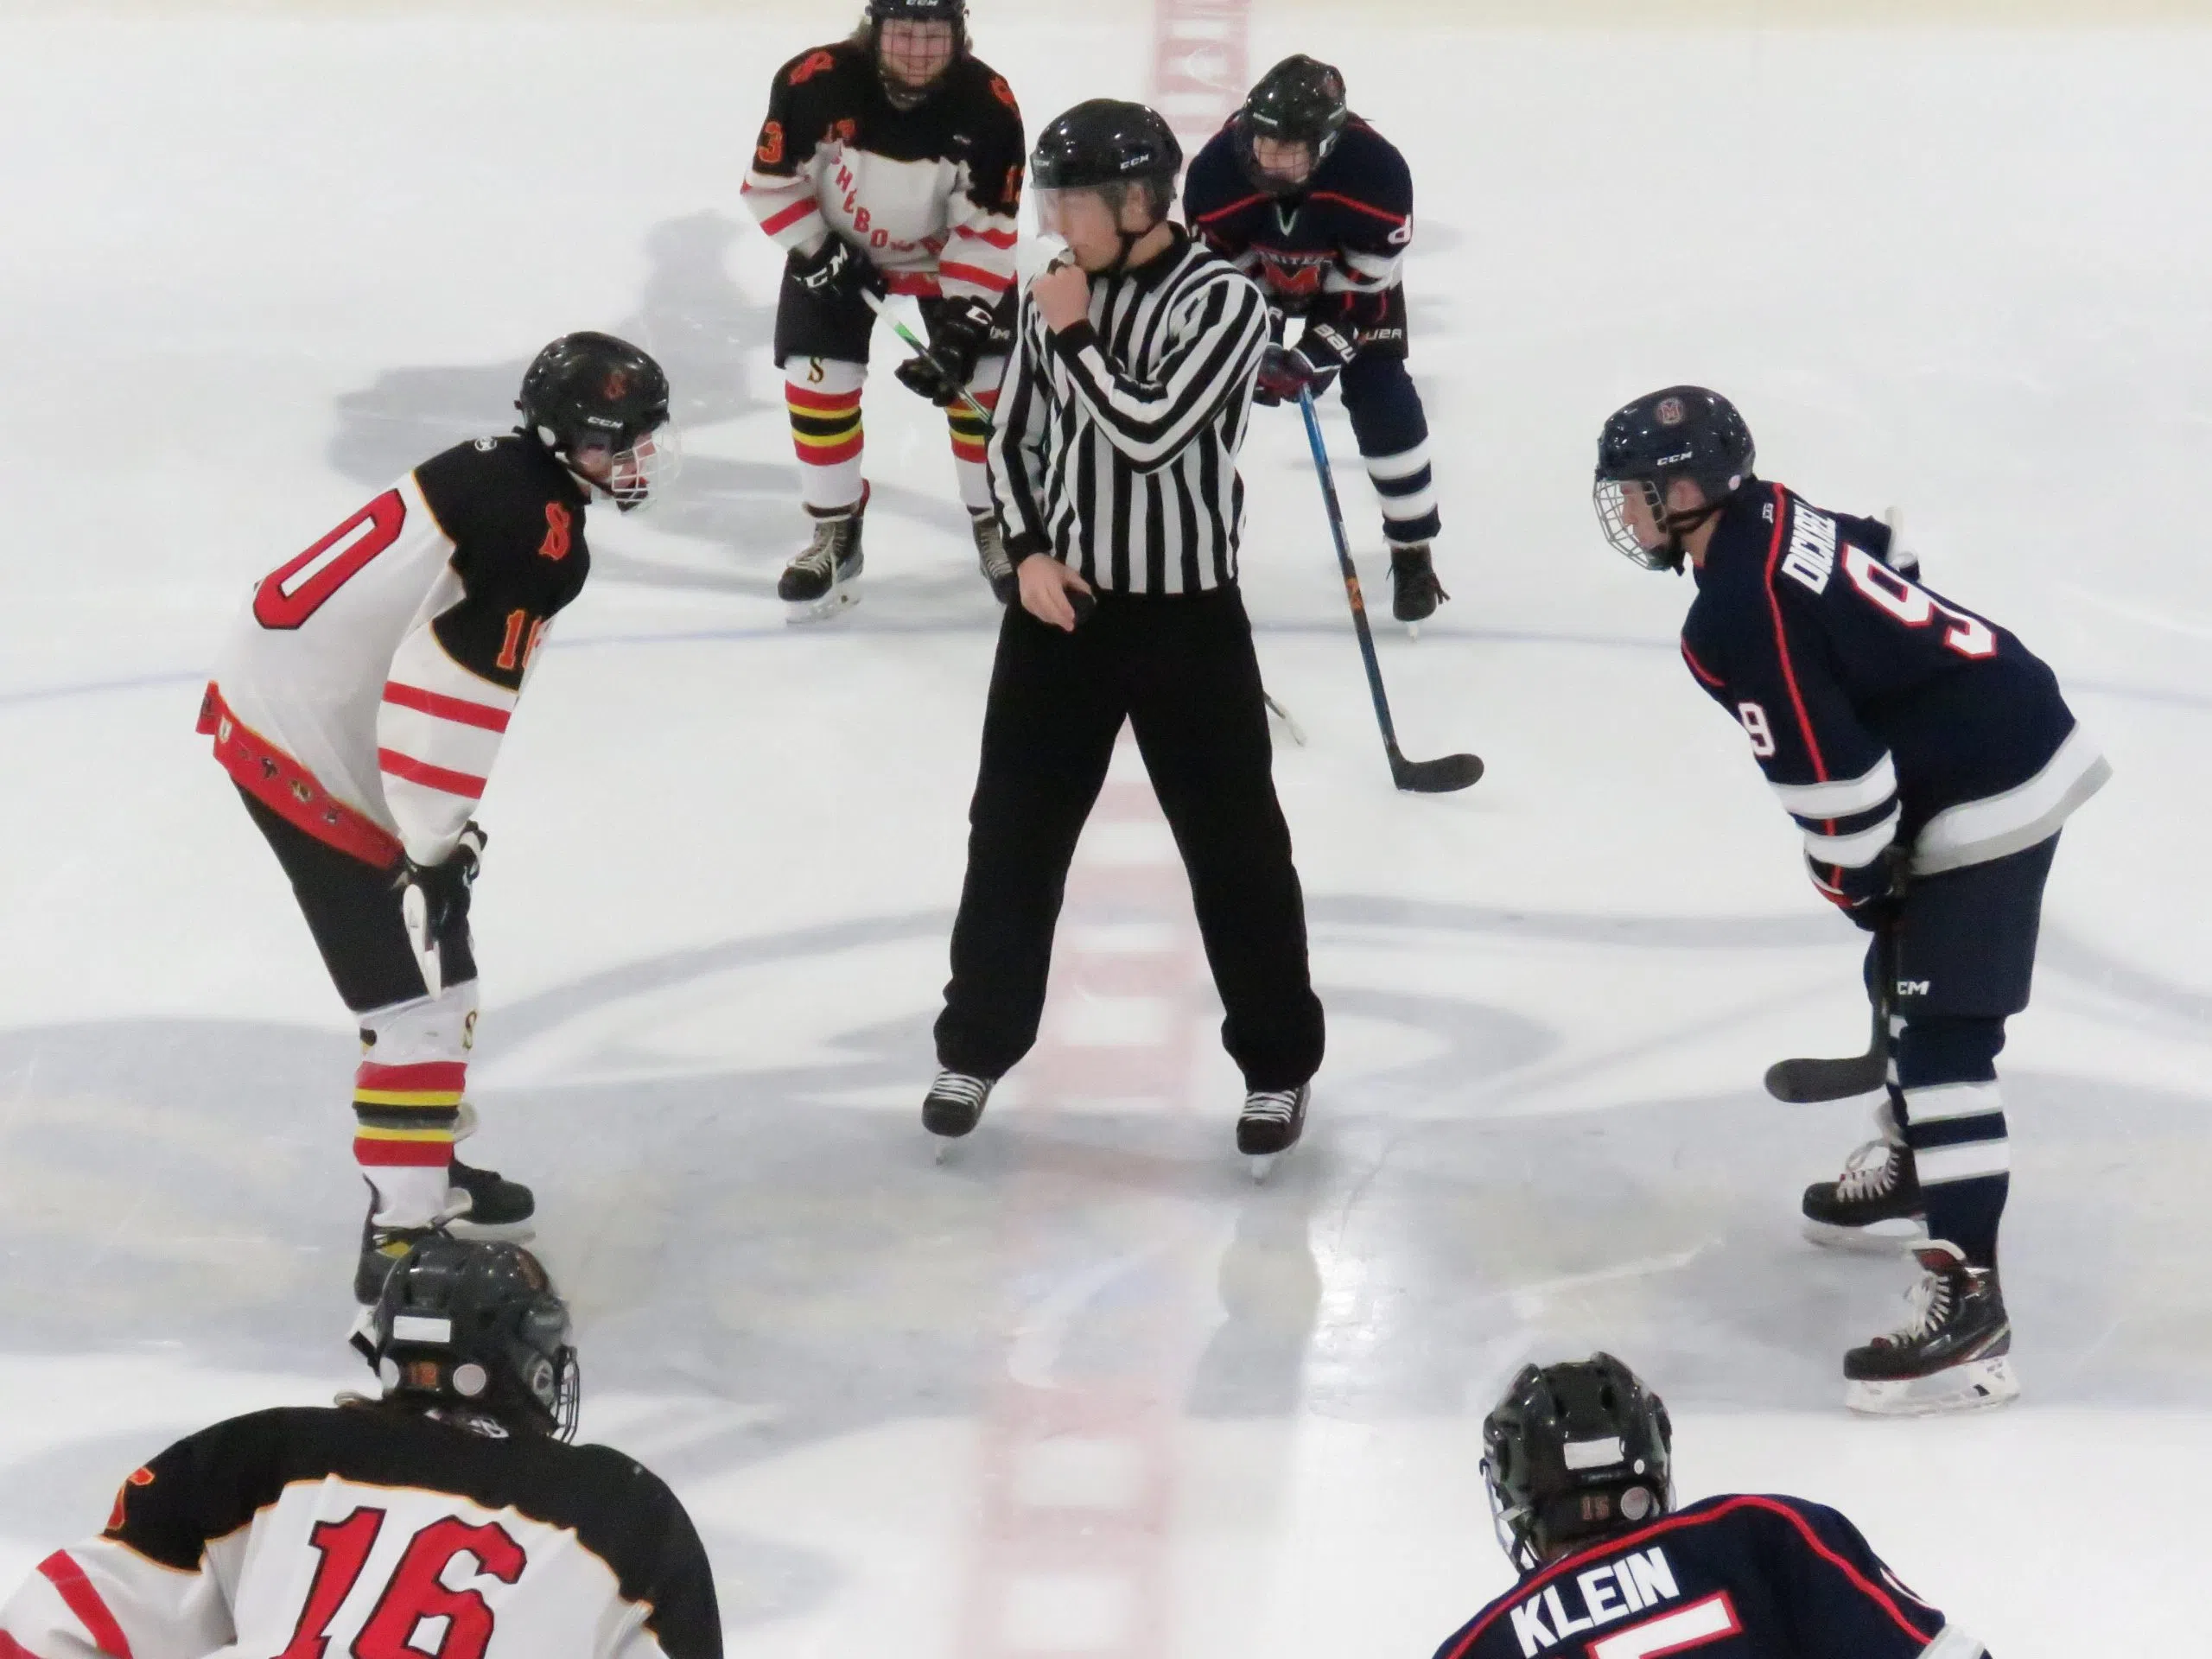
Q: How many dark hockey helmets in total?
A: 7